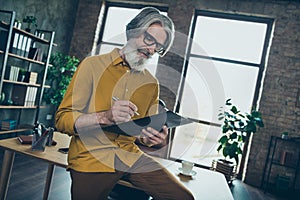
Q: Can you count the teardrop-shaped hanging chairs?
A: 0